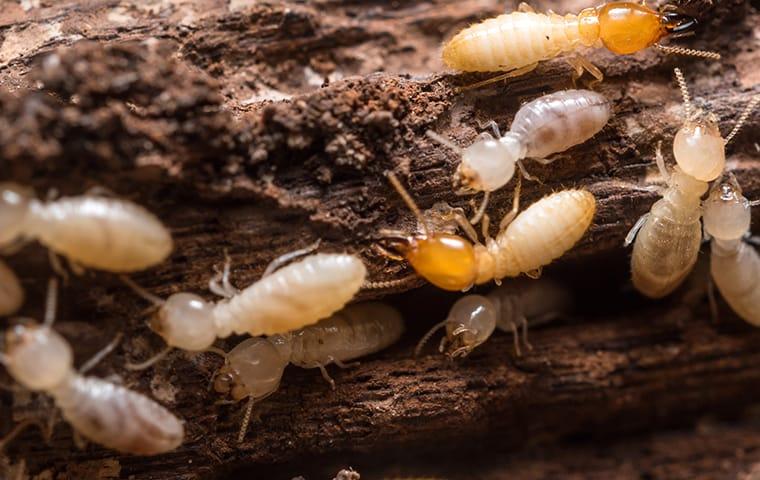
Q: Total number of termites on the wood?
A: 11